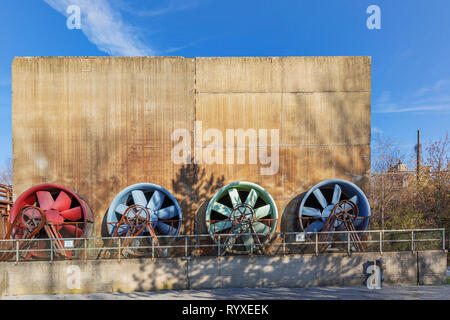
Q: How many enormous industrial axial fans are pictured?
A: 4